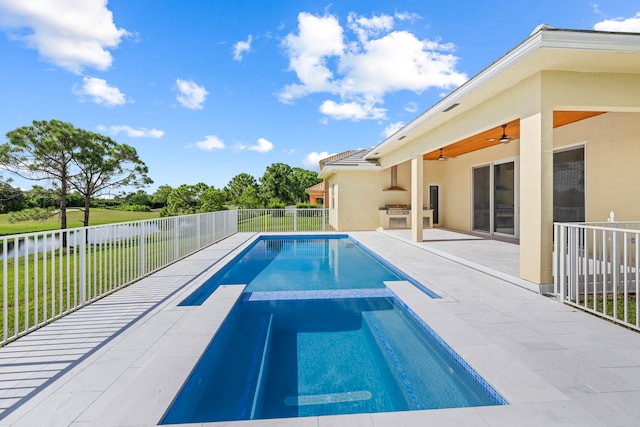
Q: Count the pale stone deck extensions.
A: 2